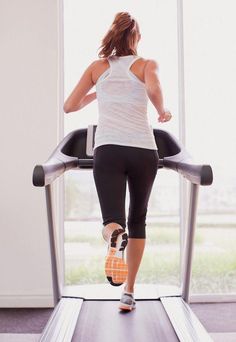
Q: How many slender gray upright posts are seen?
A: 2